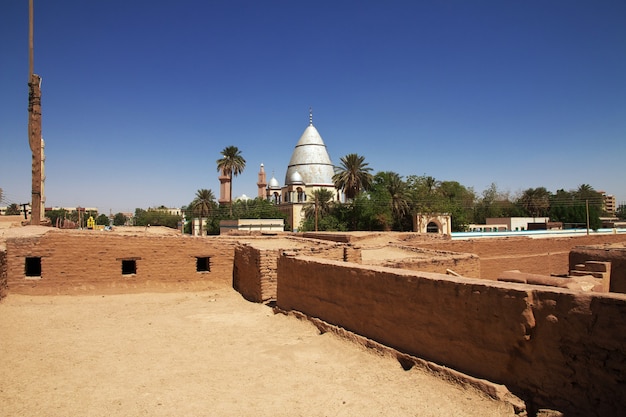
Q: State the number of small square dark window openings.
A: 3